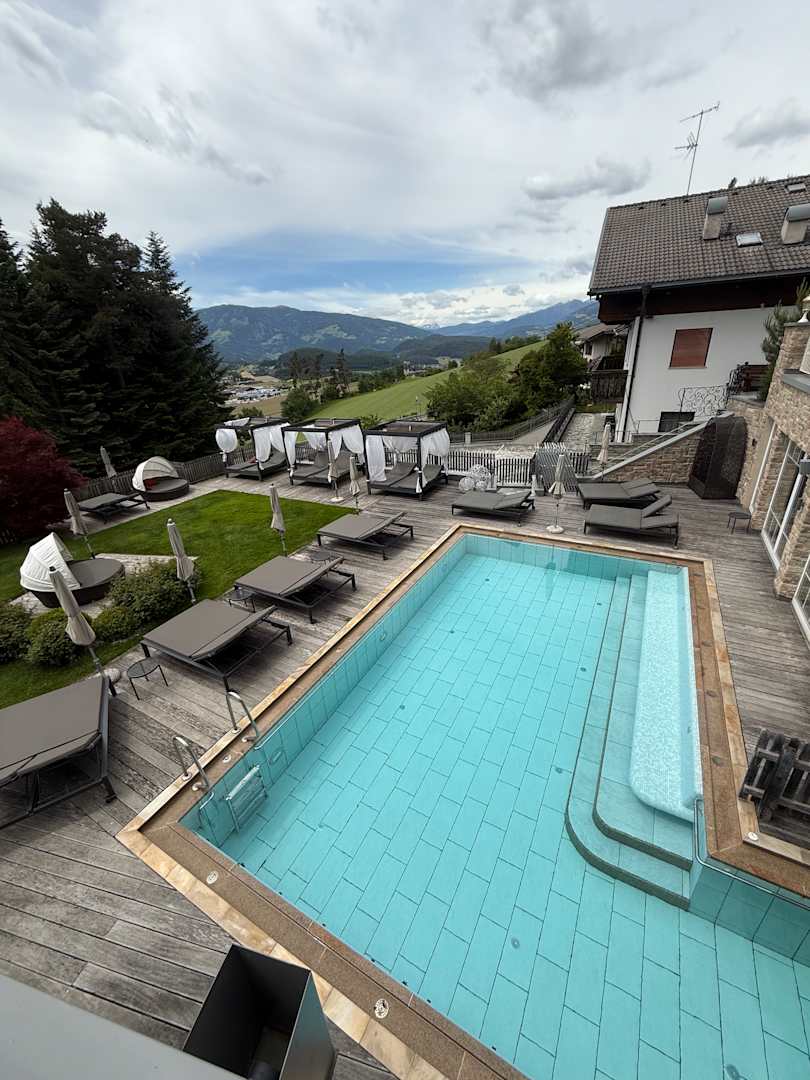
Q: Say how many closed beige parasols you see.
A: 9